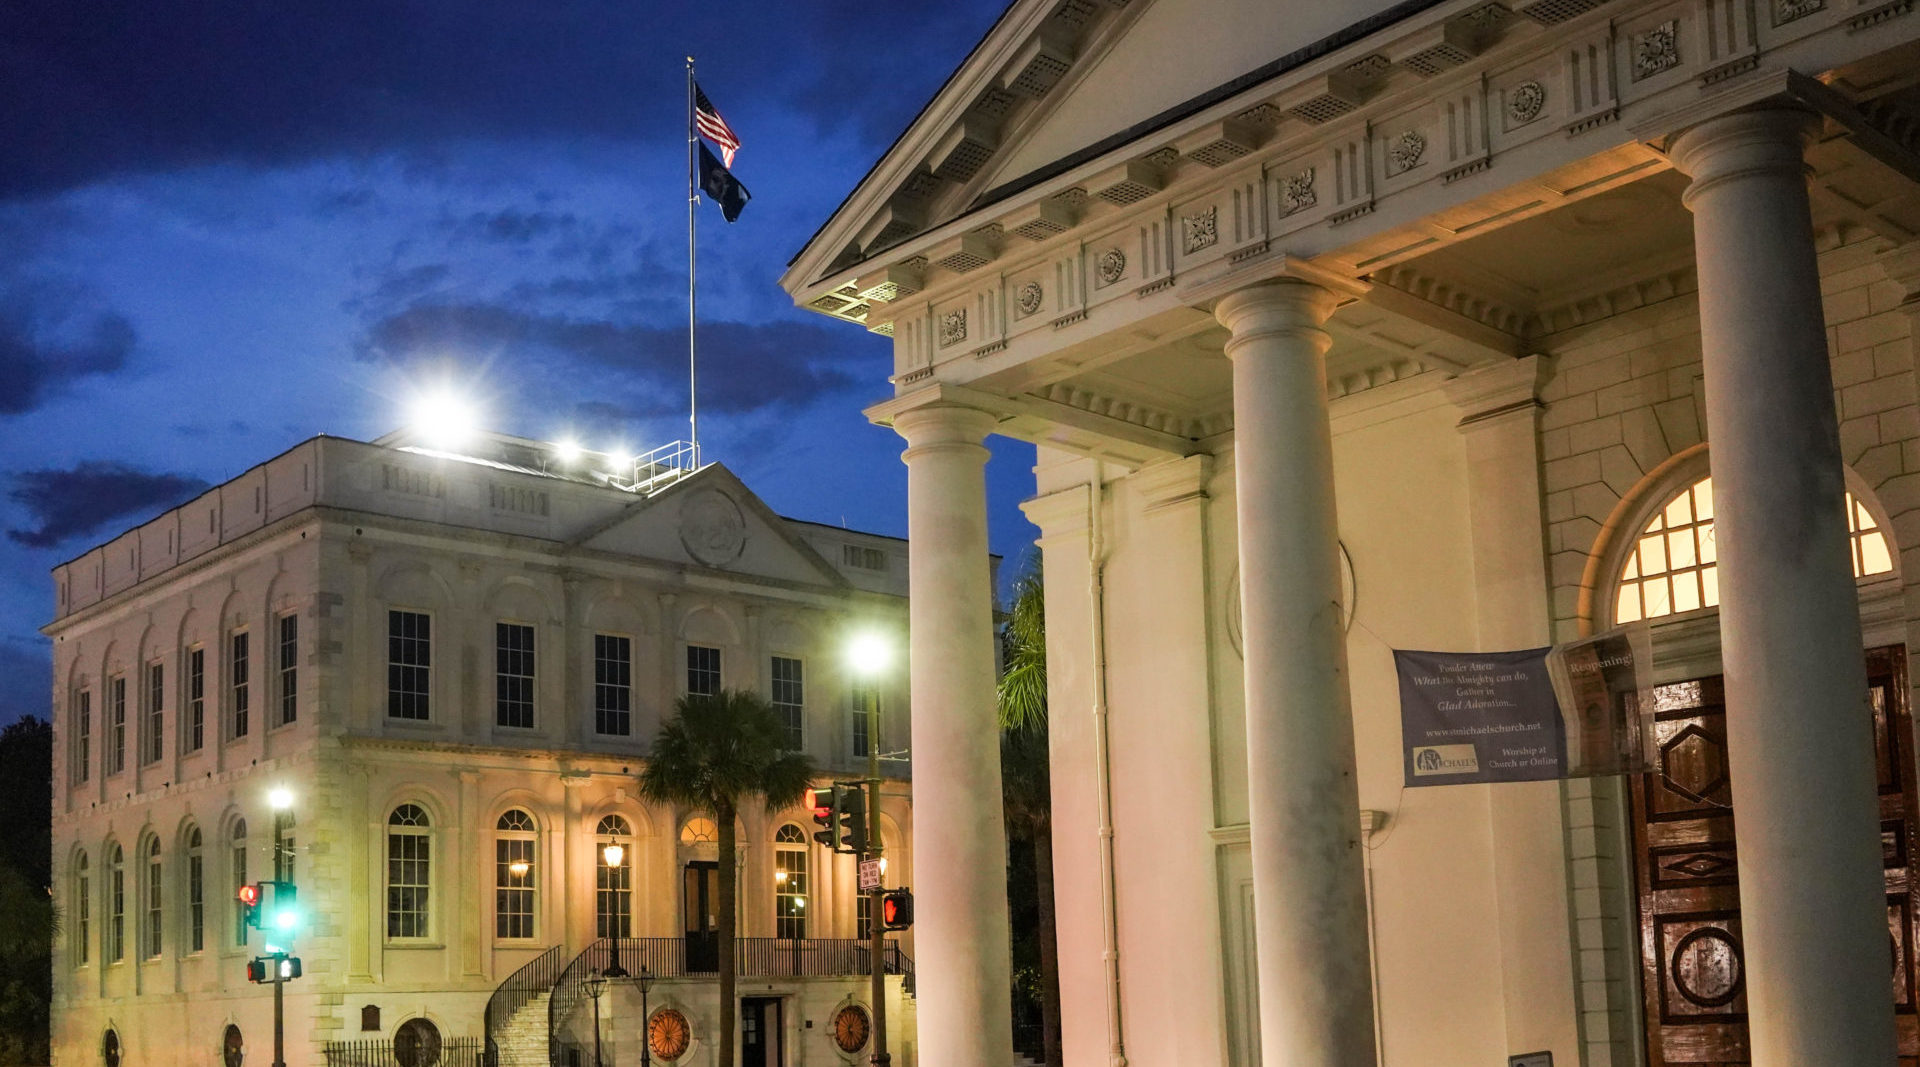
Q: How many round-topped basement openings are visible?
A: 5